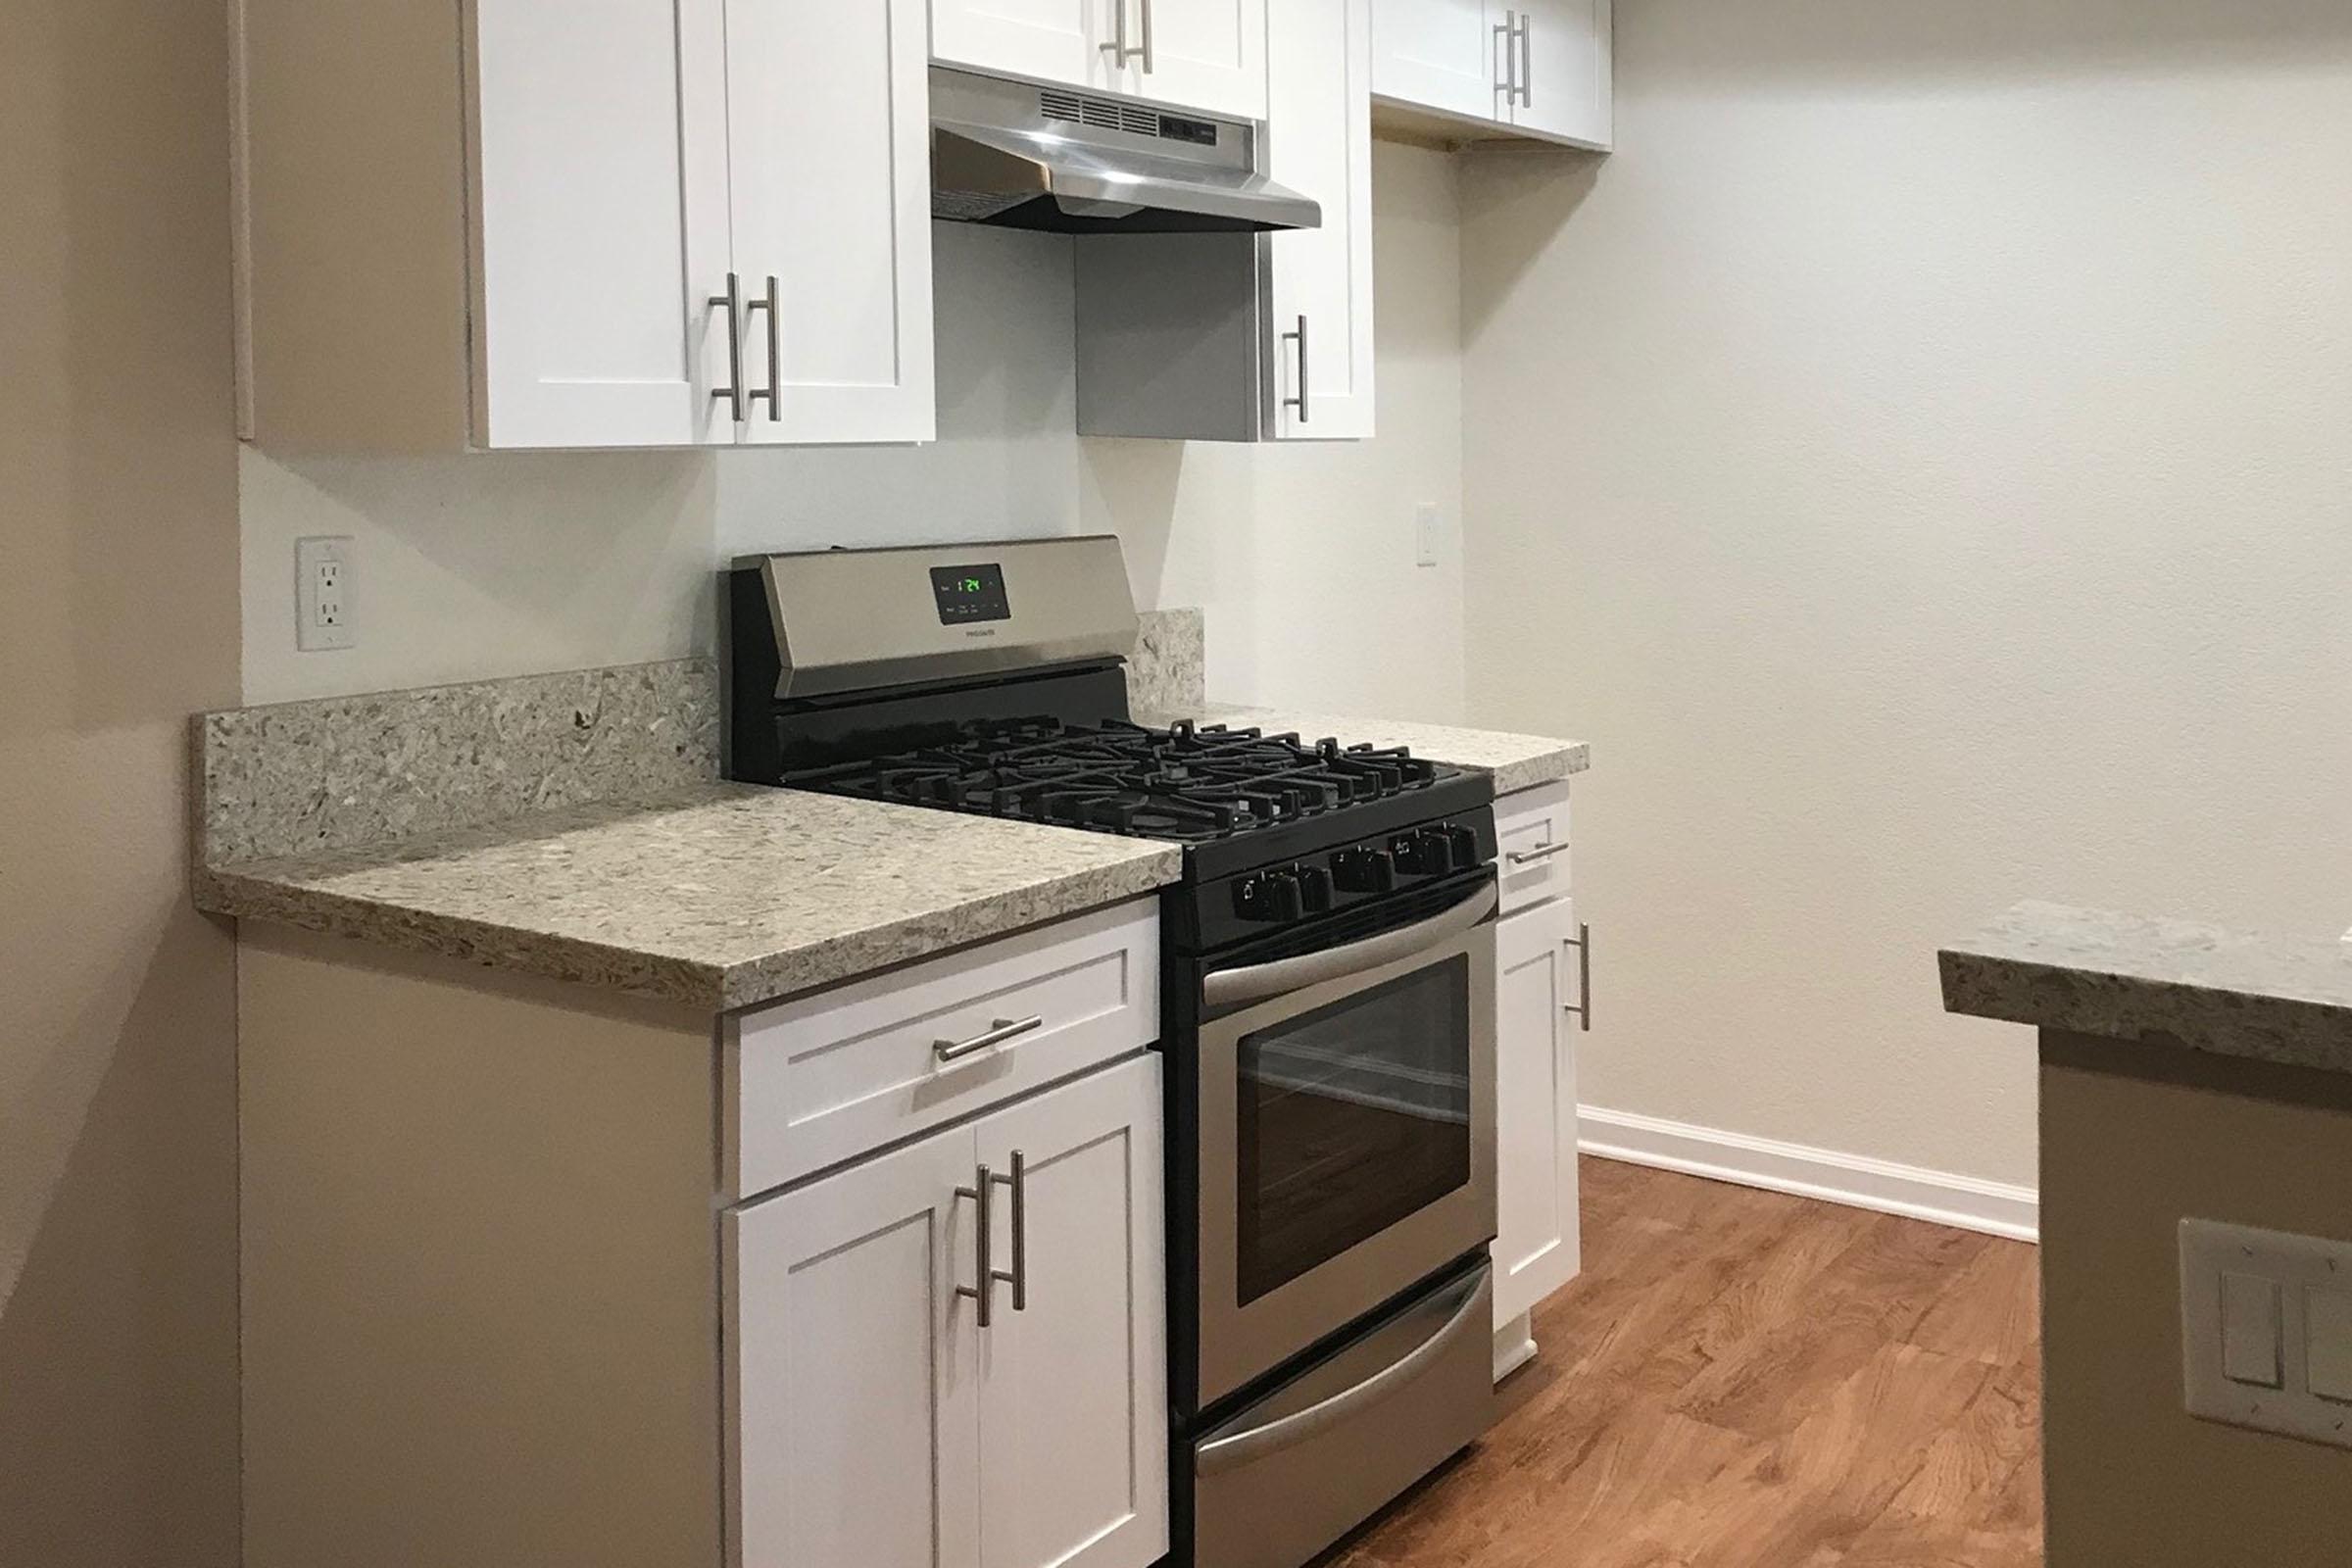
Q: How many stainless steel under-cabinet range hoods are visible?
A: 1